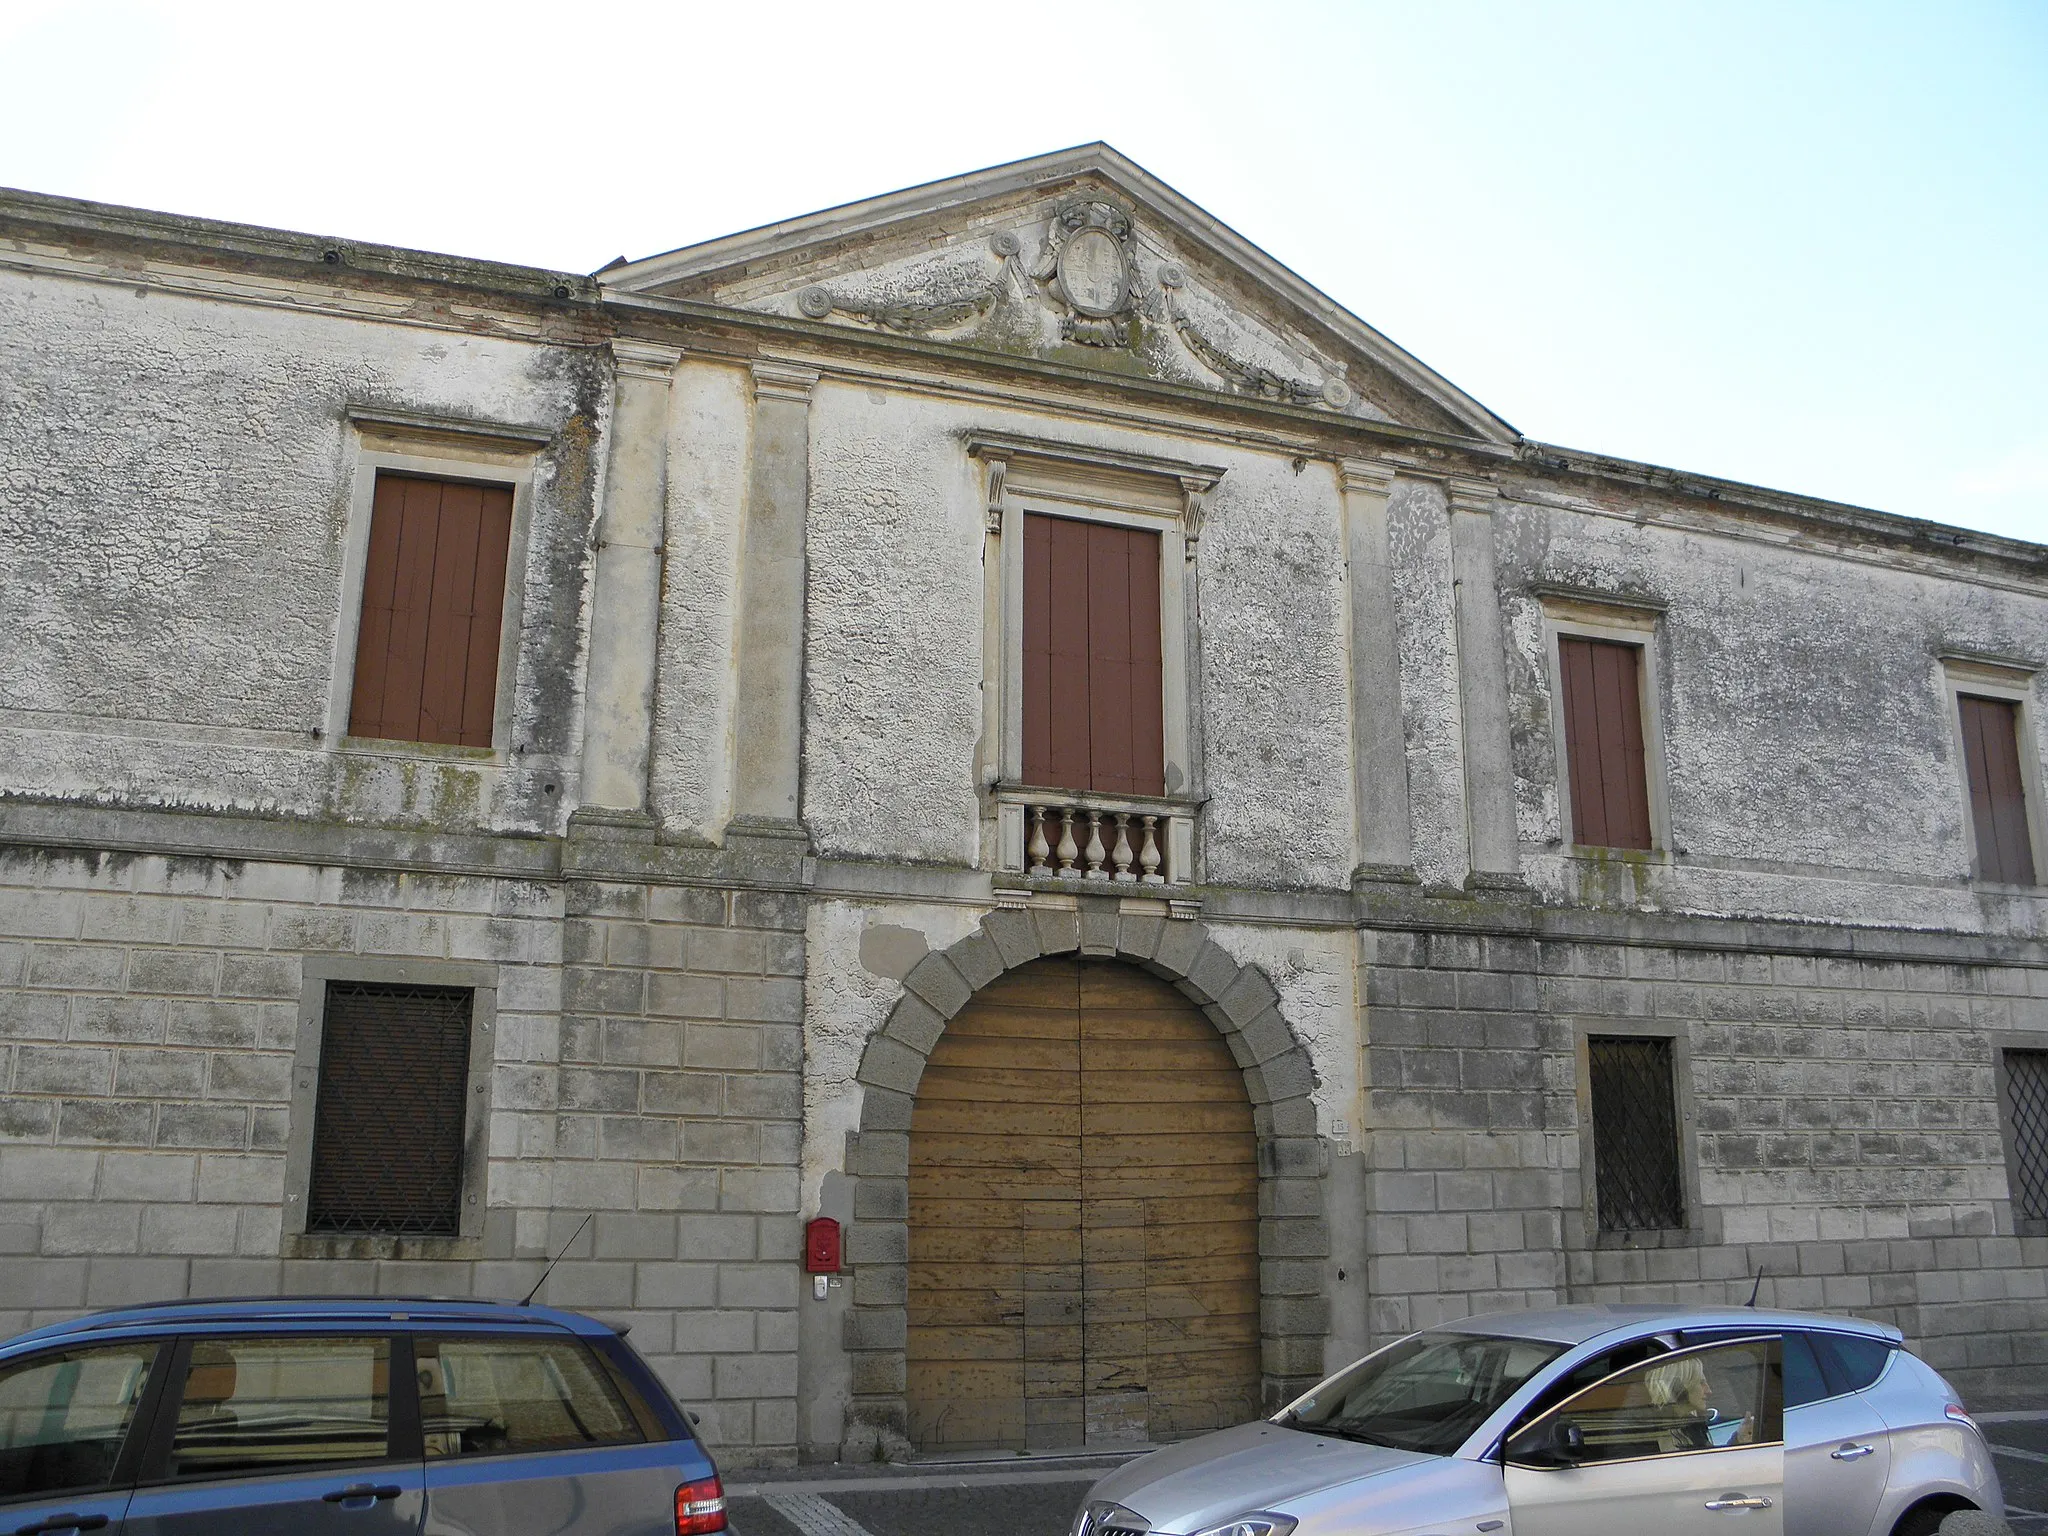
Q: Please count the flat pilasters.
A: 4